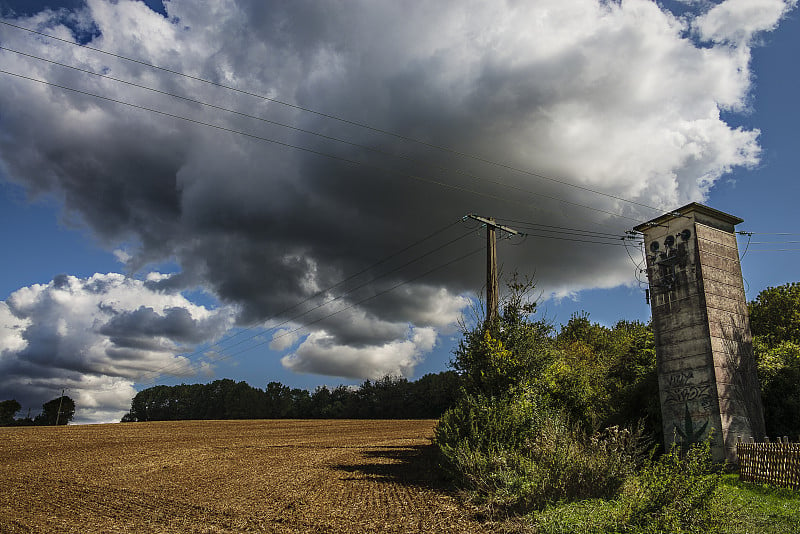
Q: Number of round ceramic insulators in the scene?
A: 3